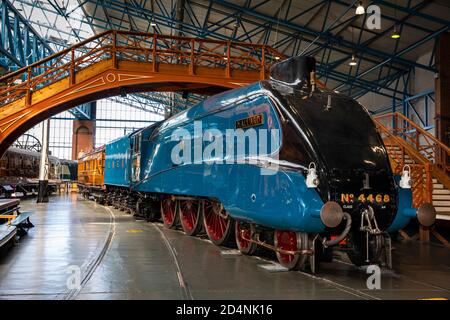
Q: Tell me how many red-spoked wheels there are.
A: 5